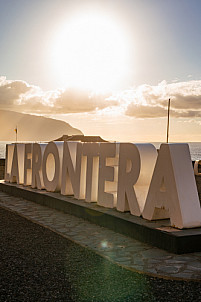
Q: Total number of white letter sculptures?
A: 10